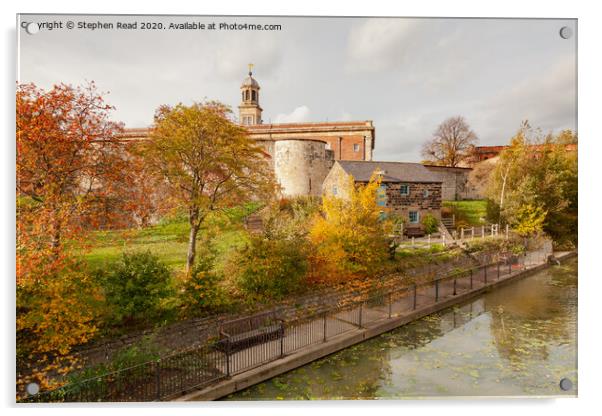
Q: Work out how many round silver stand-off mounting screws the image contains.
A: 4